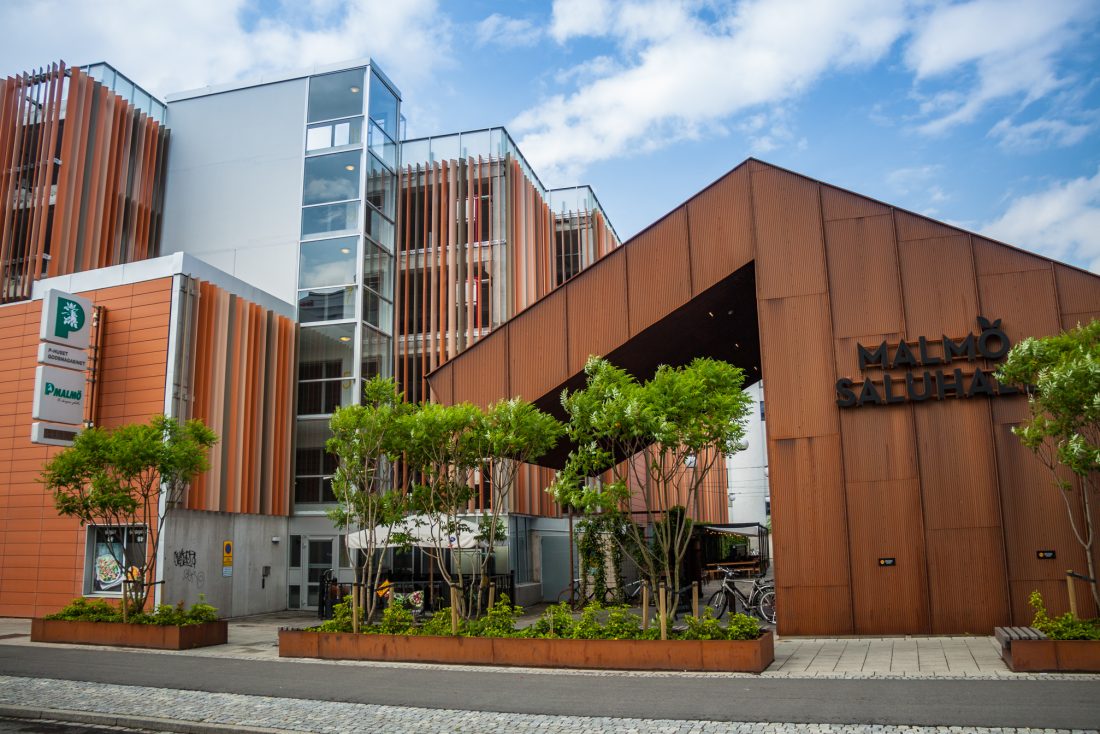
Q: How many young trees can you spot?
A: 5